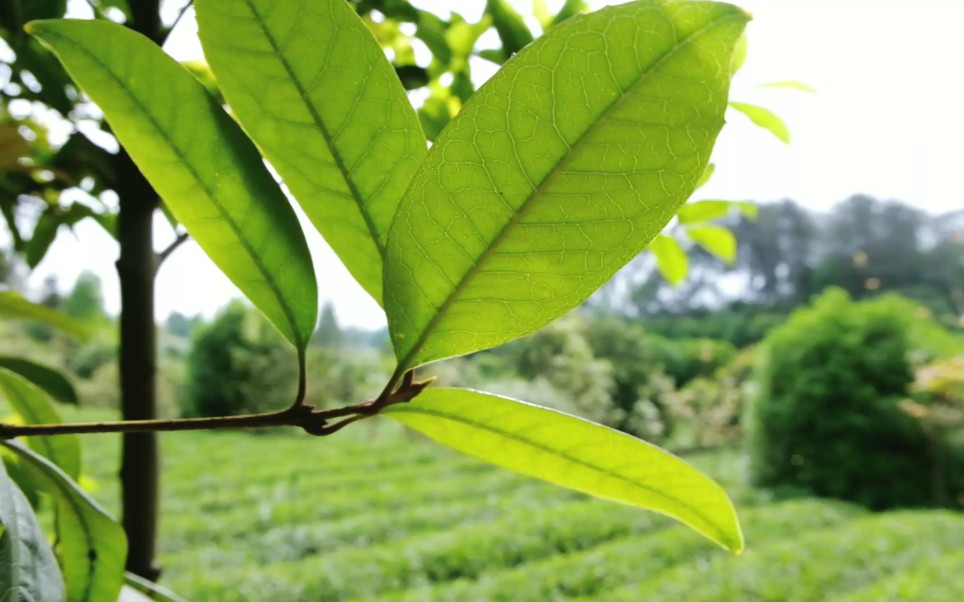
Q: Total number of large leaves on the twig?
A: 4